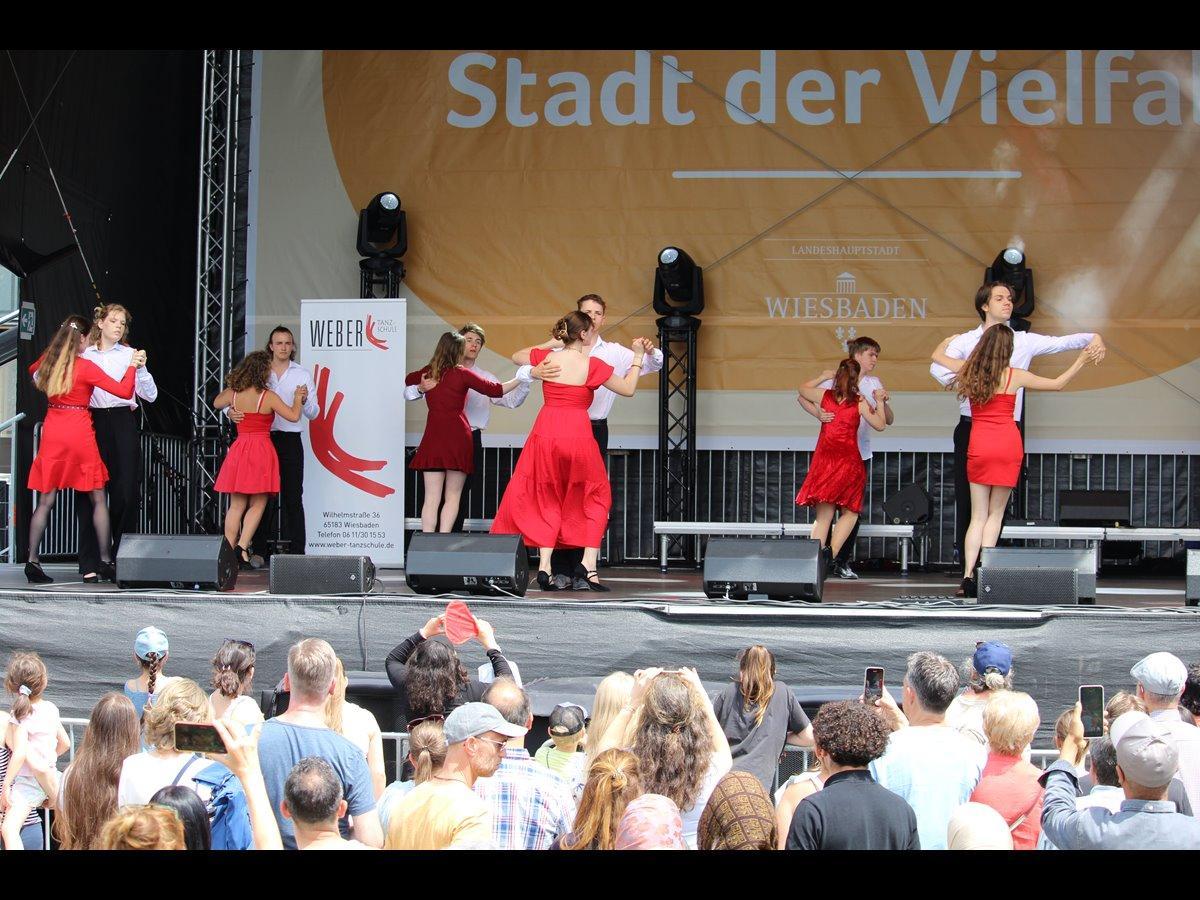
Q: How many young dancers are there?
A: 12